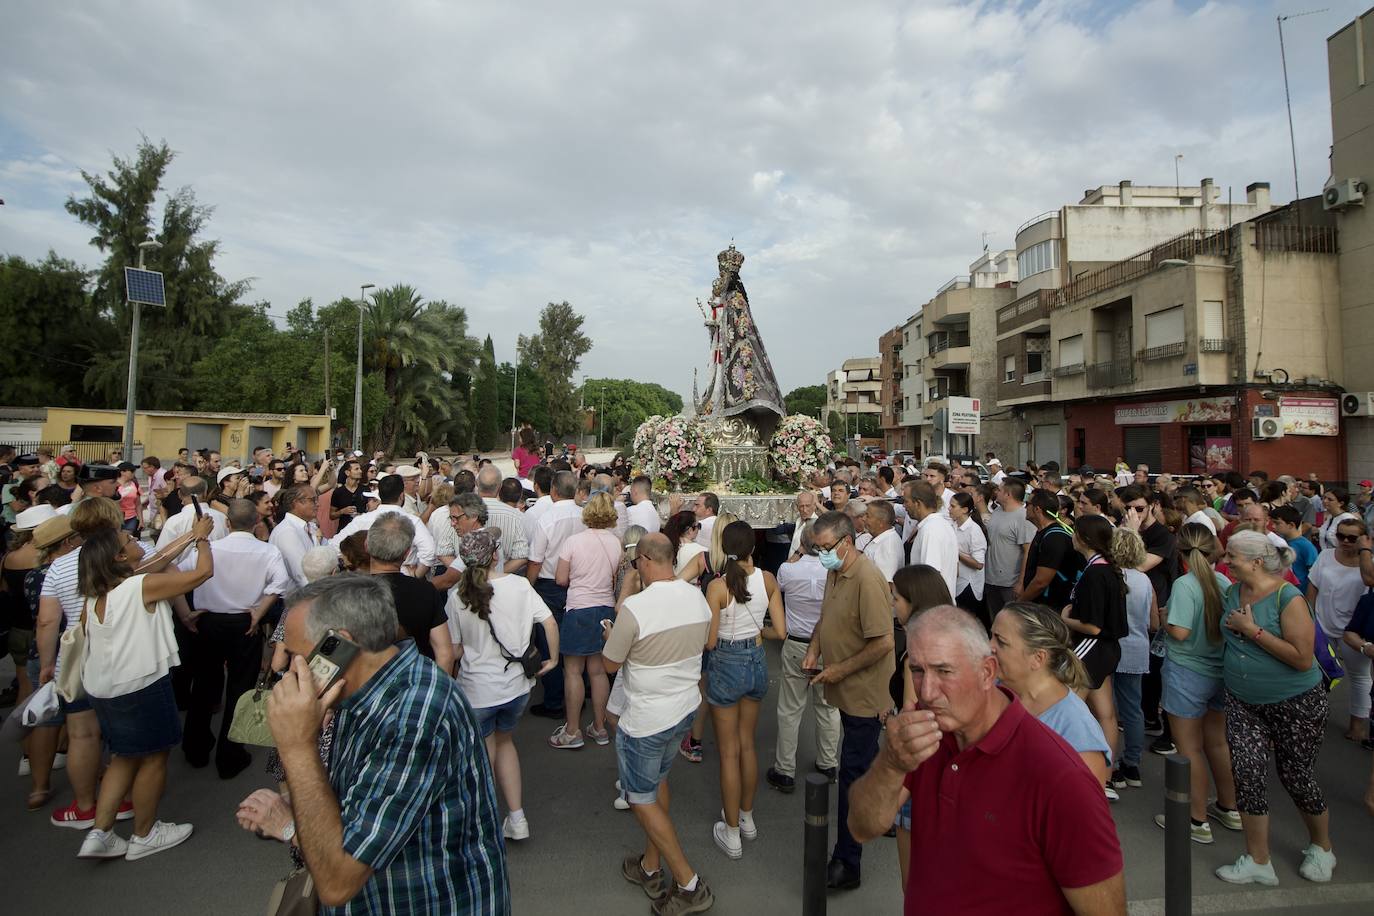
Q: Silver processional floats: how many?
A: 1